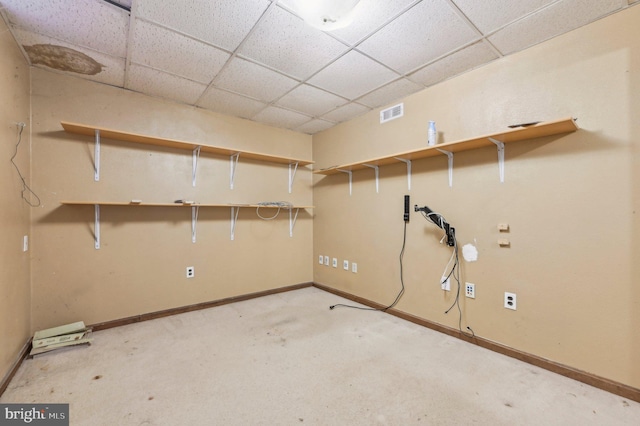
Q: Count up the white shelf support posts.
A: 13